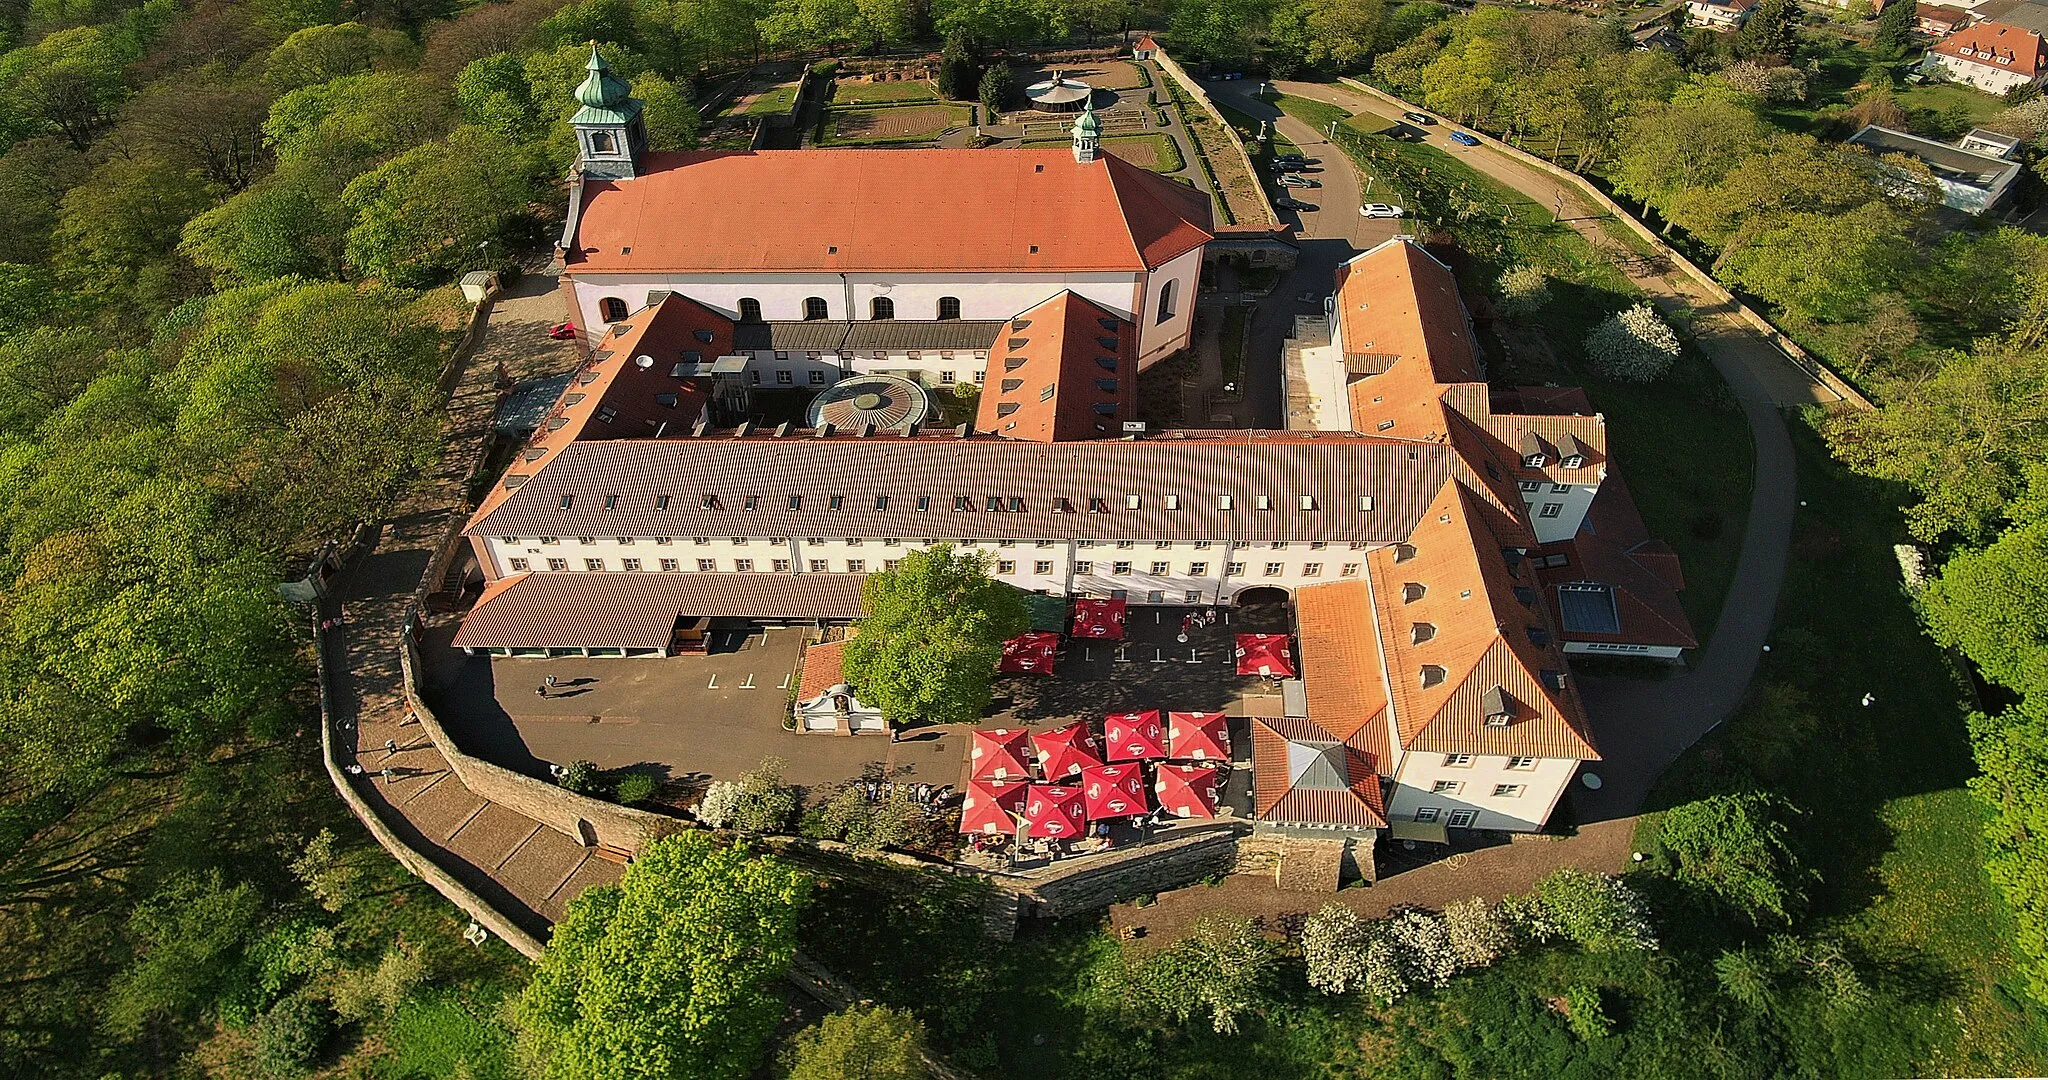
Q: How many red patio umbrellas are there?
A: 11